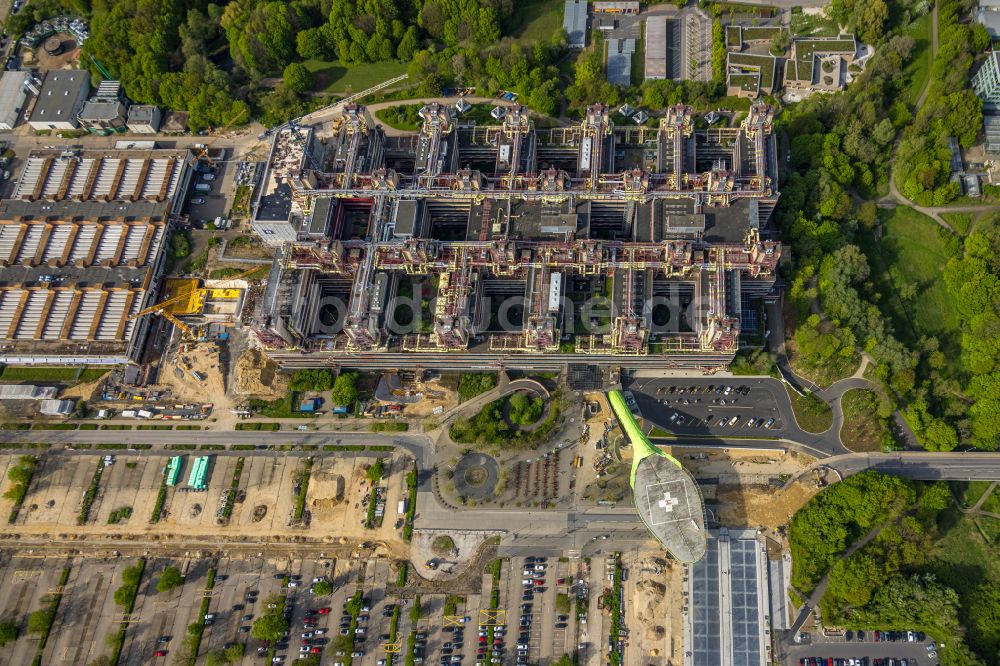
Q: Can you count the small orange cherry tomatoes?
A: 0